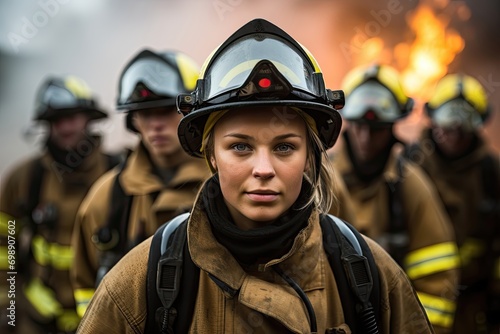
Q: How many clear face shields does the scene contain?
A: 5